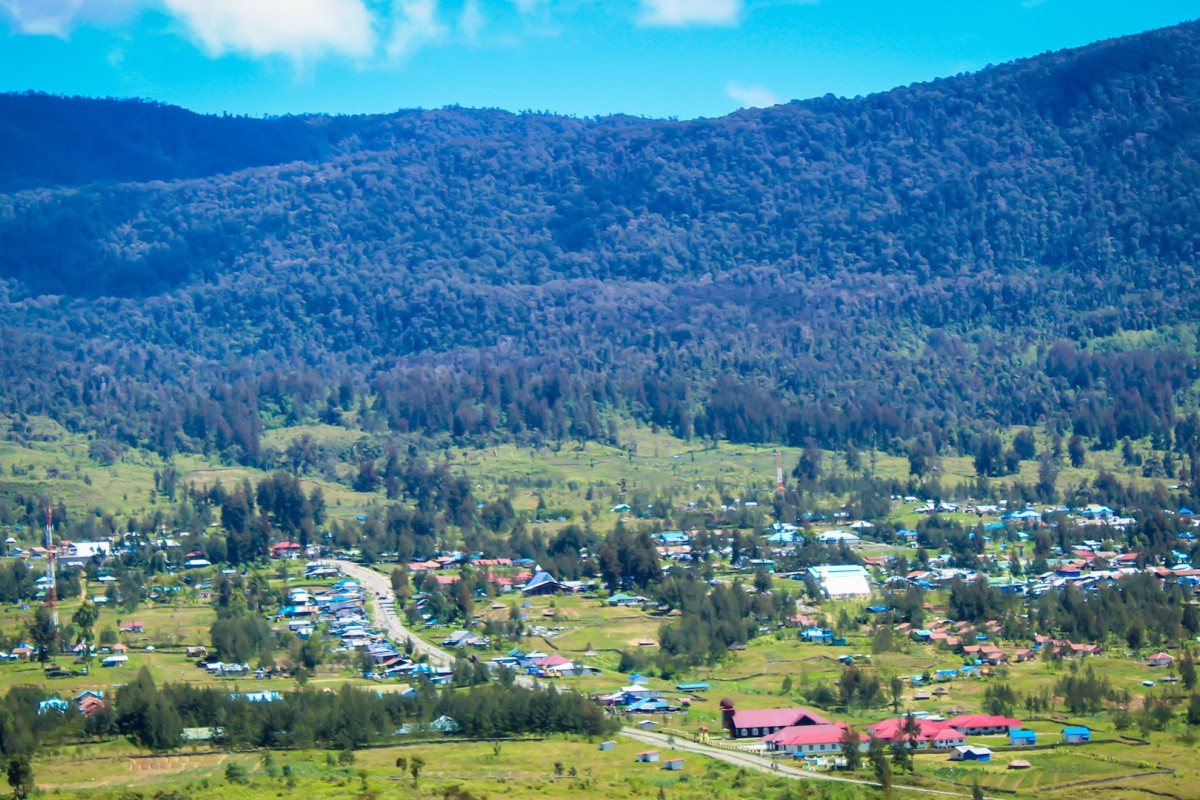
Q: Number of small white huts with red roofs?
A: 3